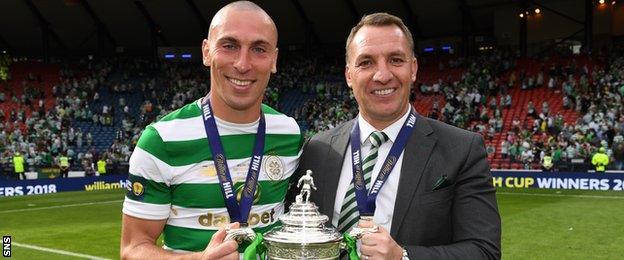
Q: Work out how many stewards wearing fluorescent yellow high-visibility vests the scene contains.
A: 5